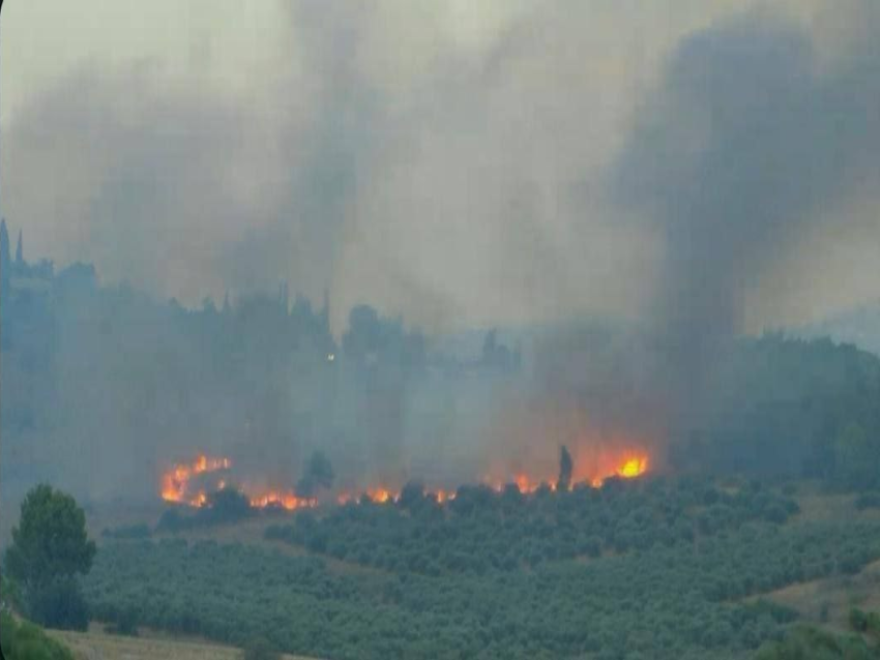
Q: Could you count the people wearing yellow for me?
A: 0